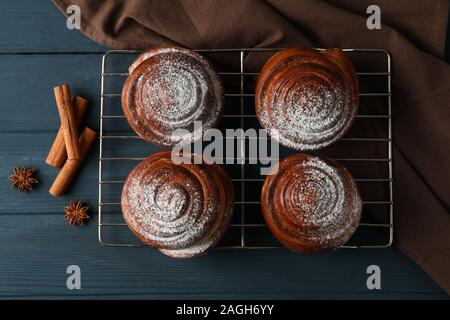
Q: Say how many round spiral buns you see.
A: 4